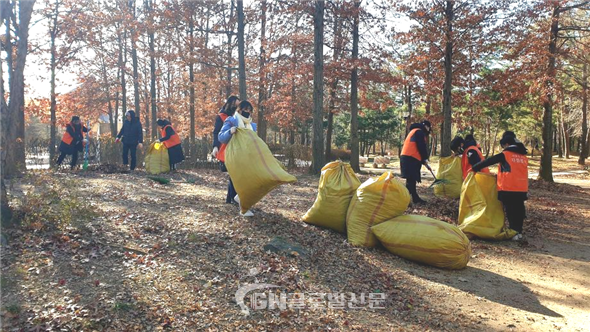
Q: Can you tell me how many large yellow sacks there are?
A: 7